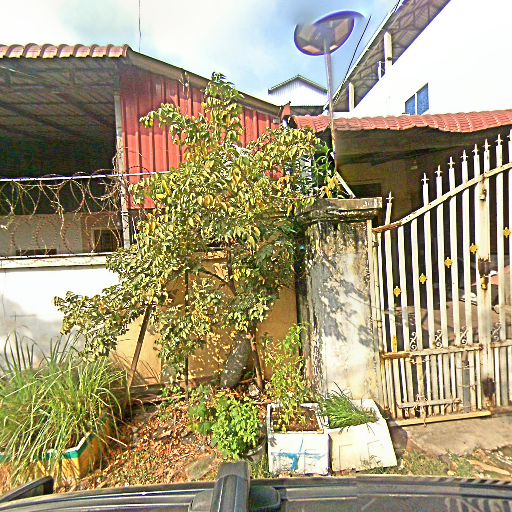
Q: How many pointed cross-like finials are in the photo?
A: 9